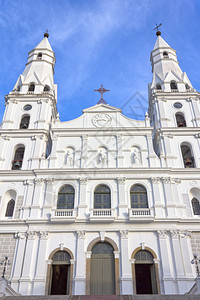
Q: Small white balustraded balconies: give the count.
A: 3